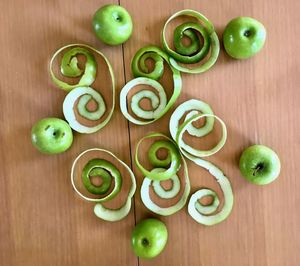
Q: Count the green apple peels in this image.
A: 6